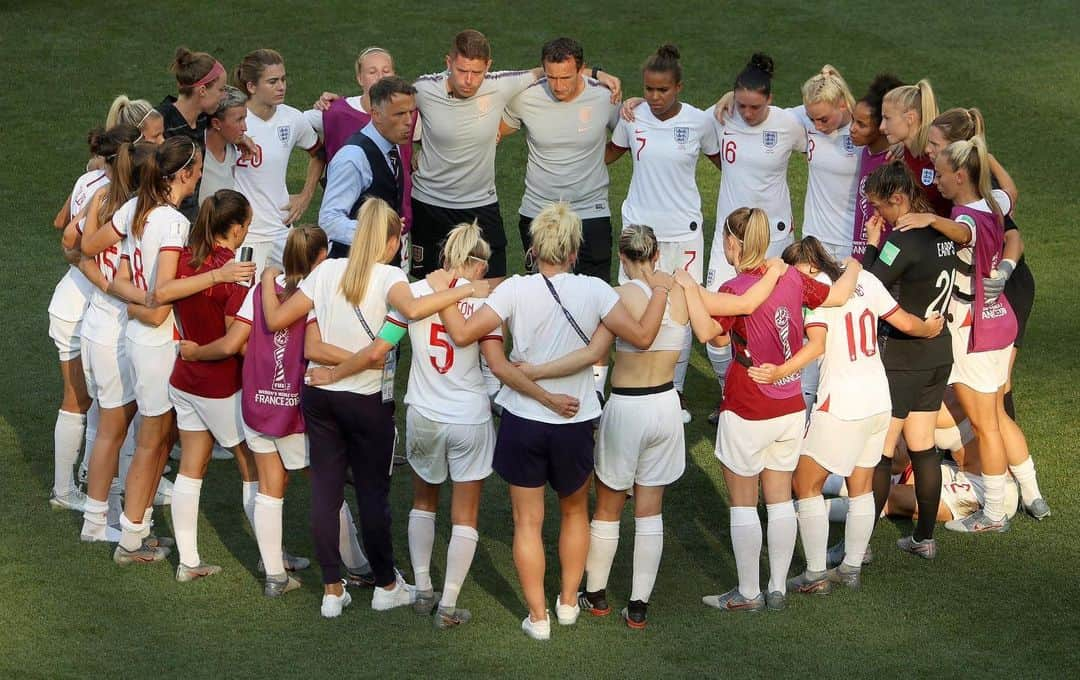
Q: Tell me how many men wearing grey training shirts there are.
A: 2